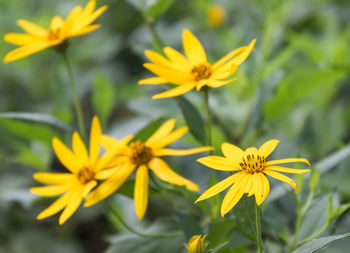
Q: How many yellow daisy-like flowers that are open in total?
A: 5